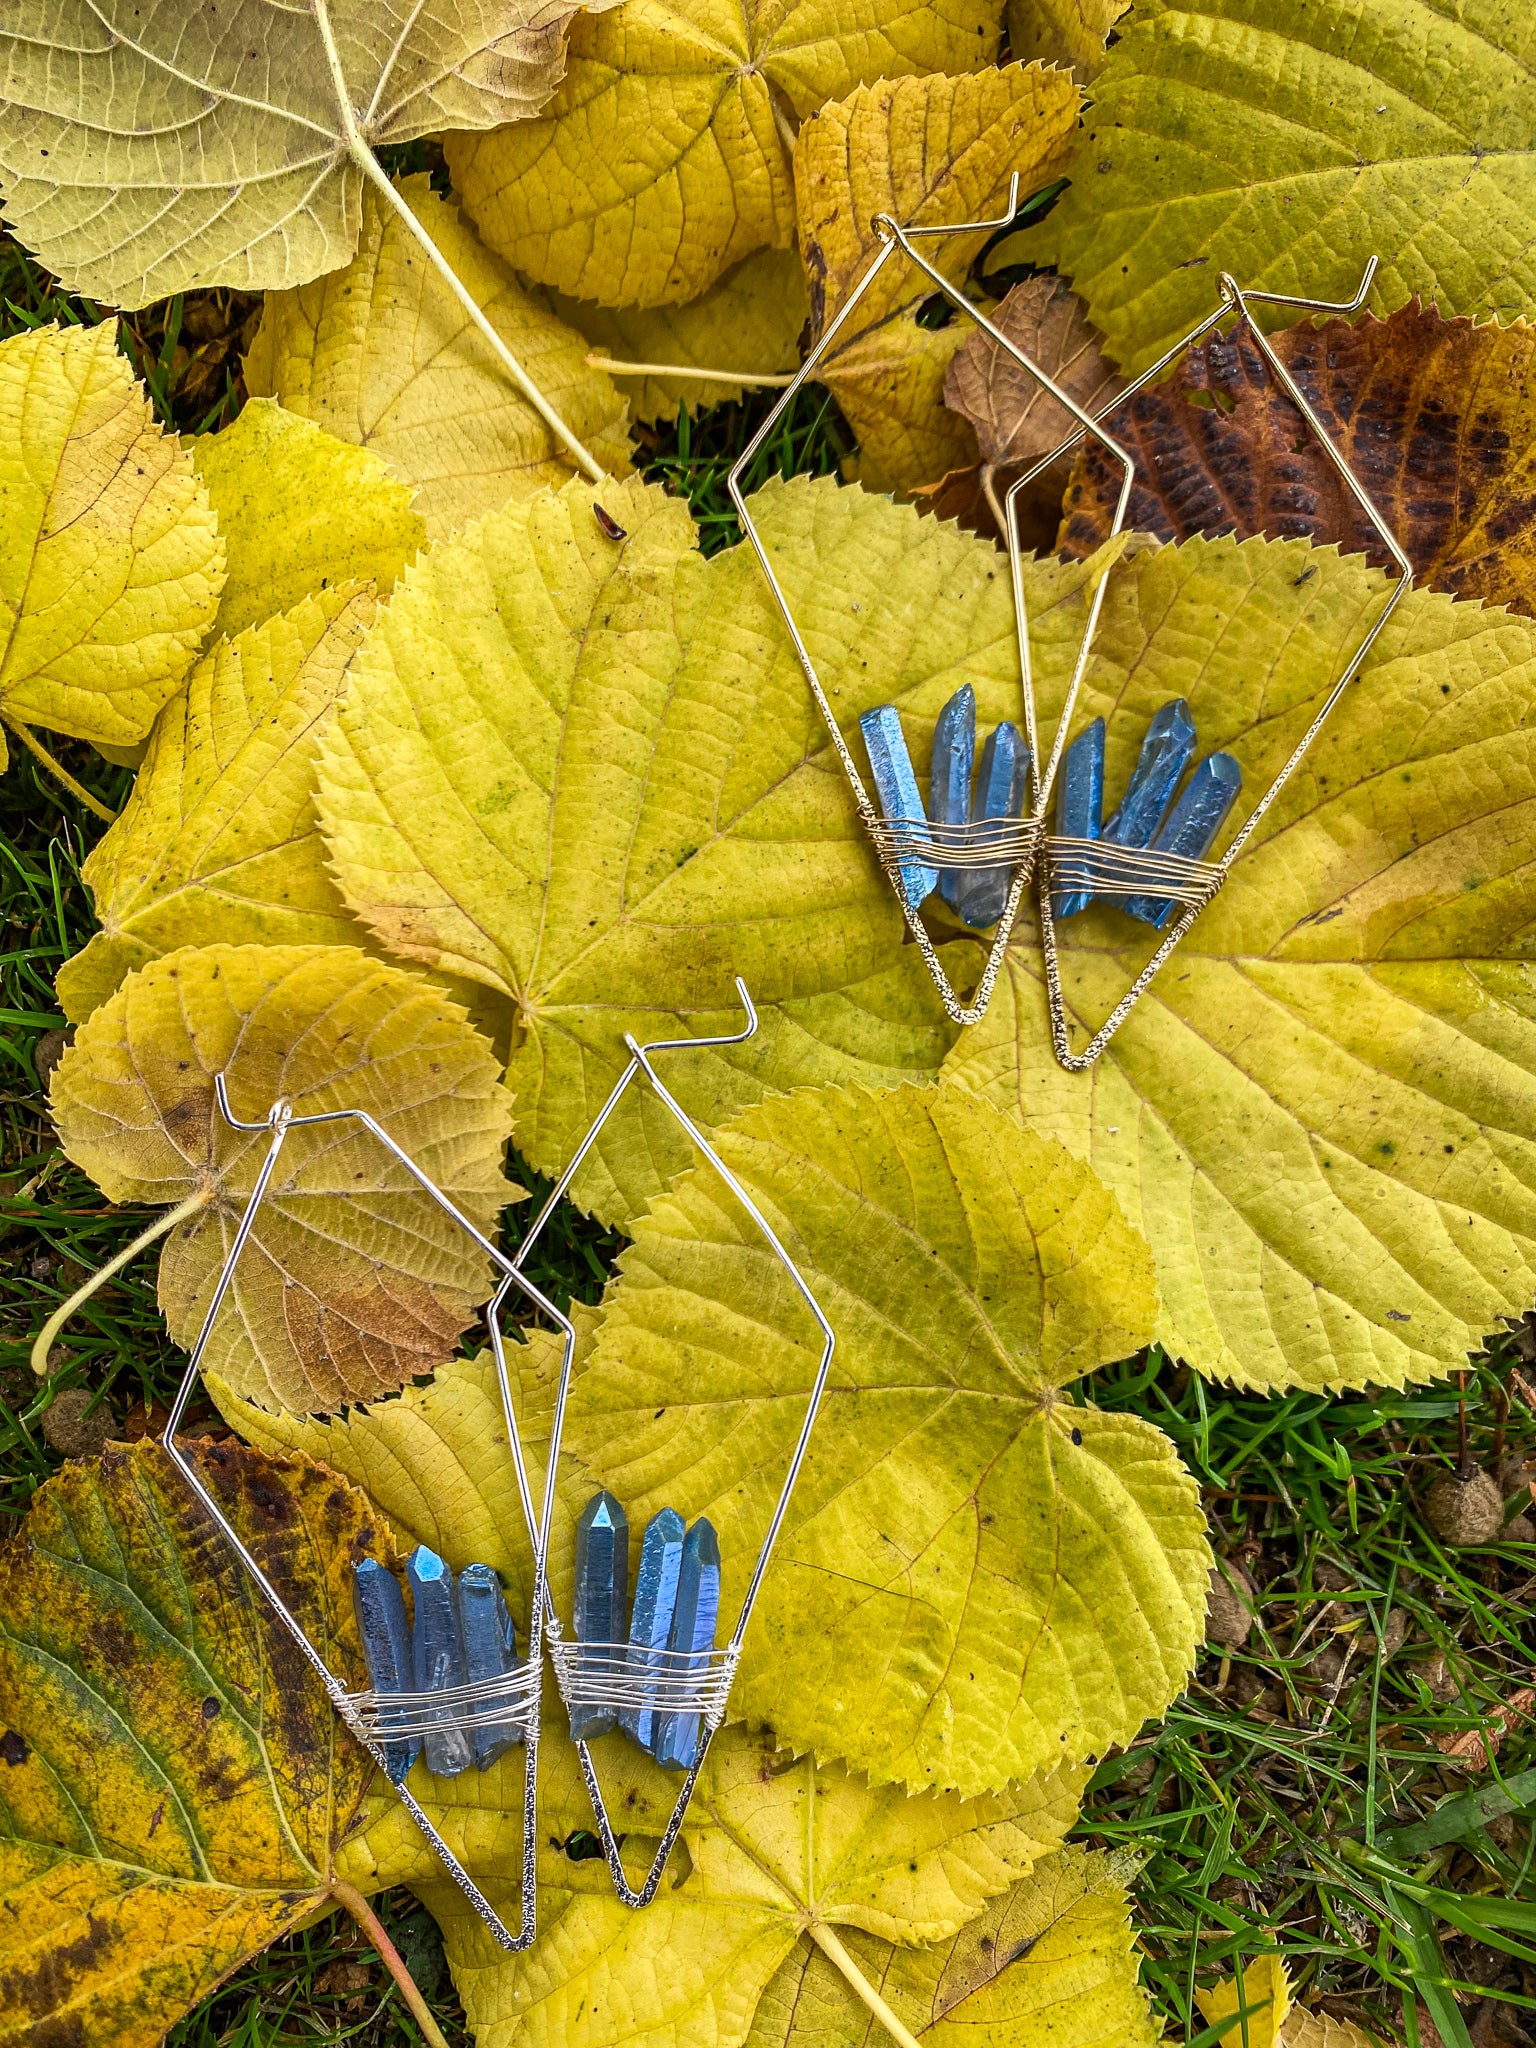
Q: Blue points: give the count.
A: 12